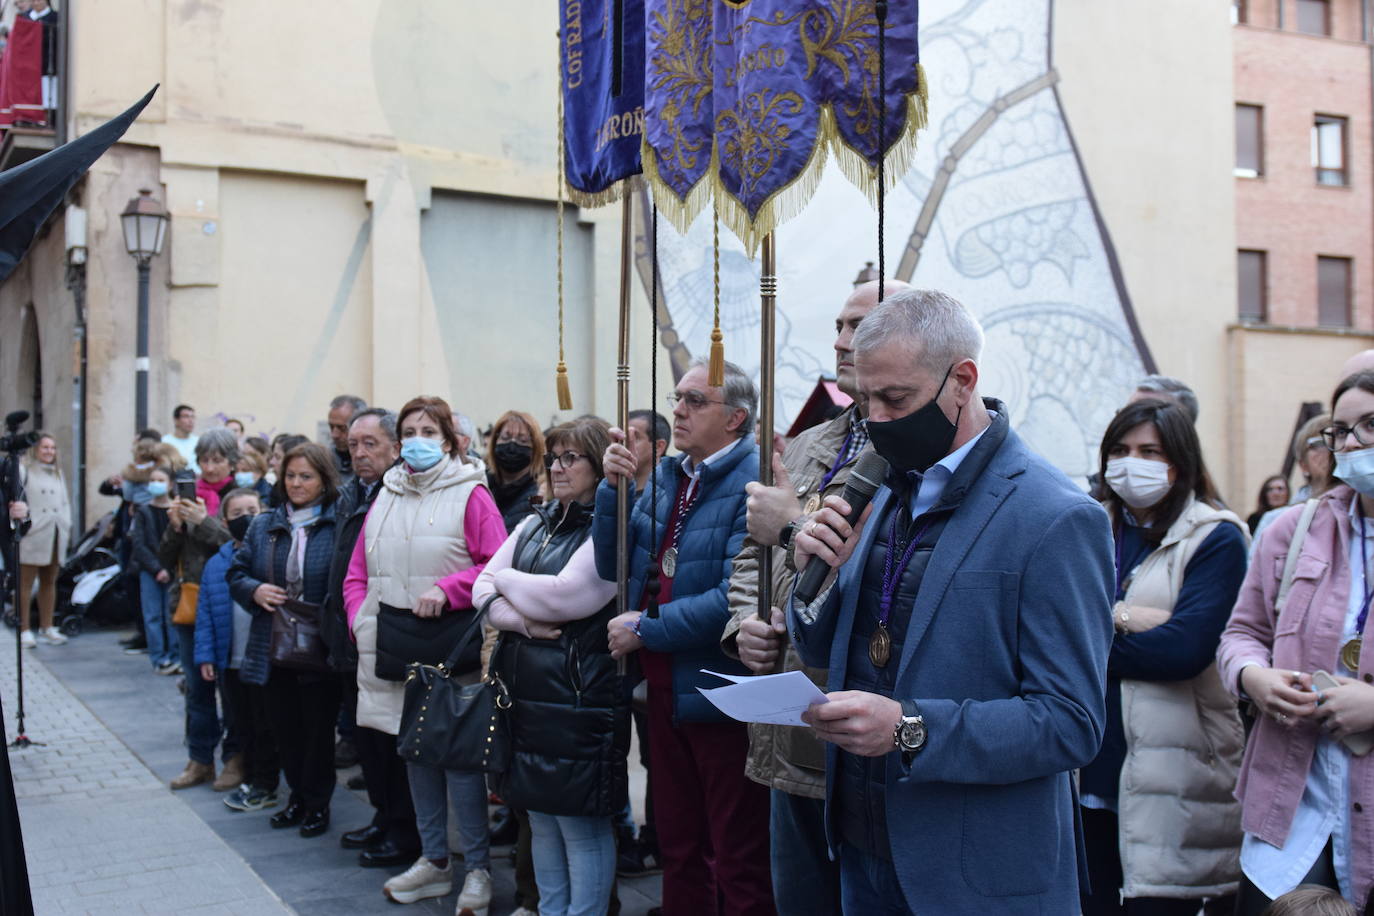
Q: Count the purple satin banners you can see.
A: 2